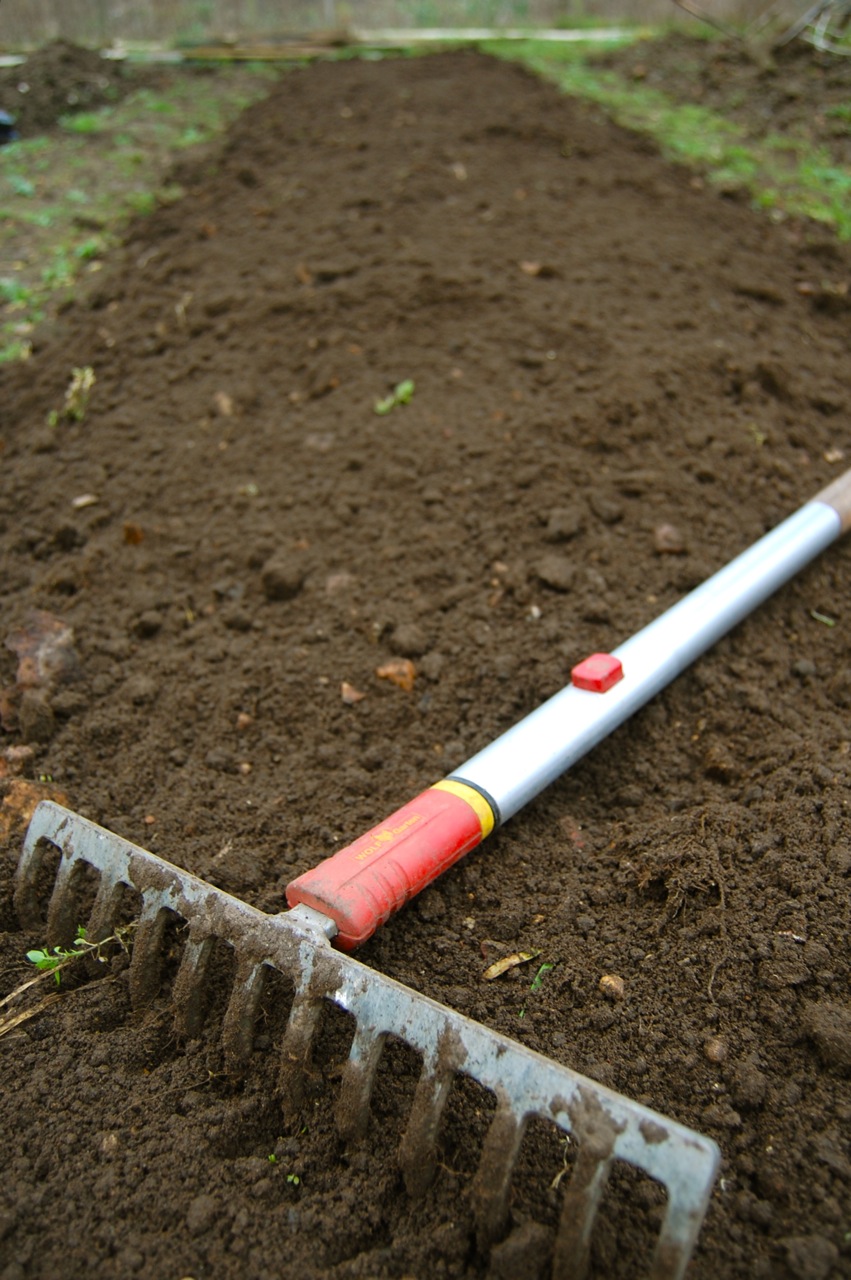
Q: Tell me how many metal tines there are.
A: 12